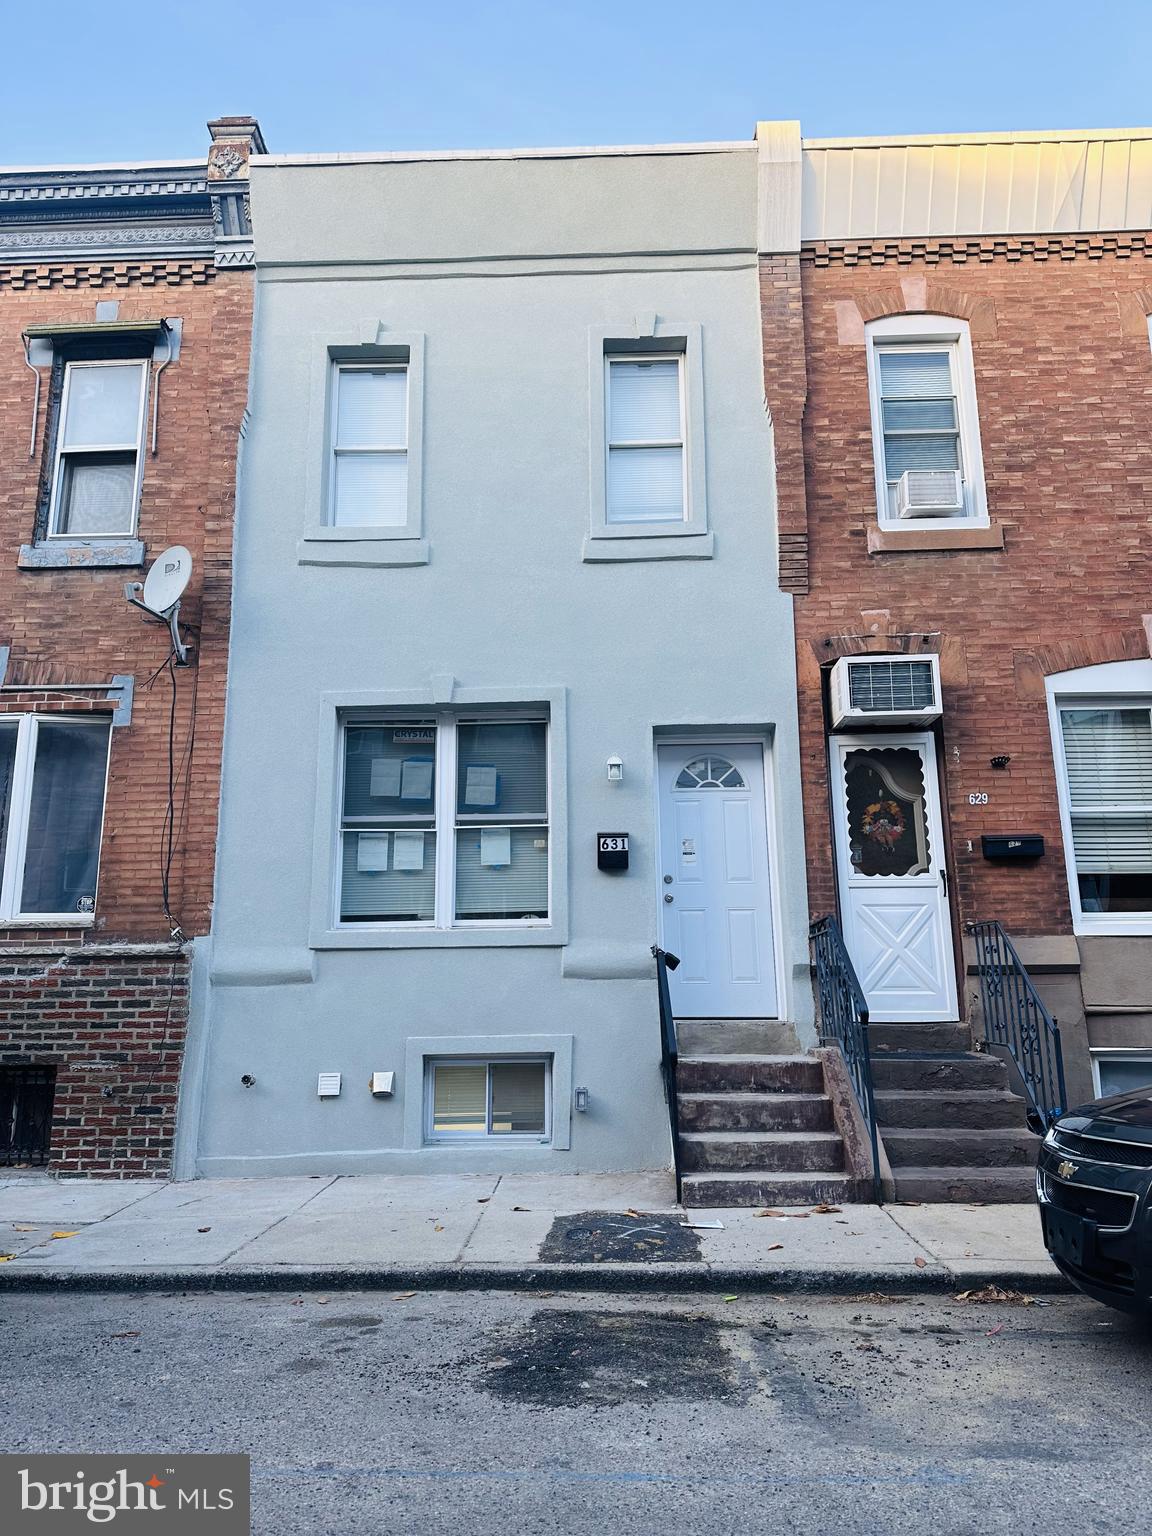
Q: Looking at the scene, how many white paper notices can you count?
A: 6